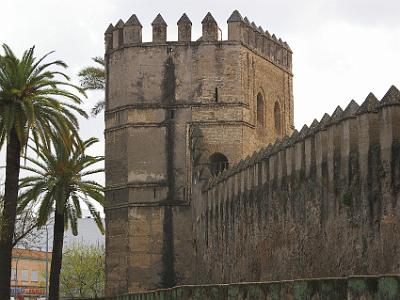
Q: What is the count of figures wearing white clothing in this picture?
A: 0